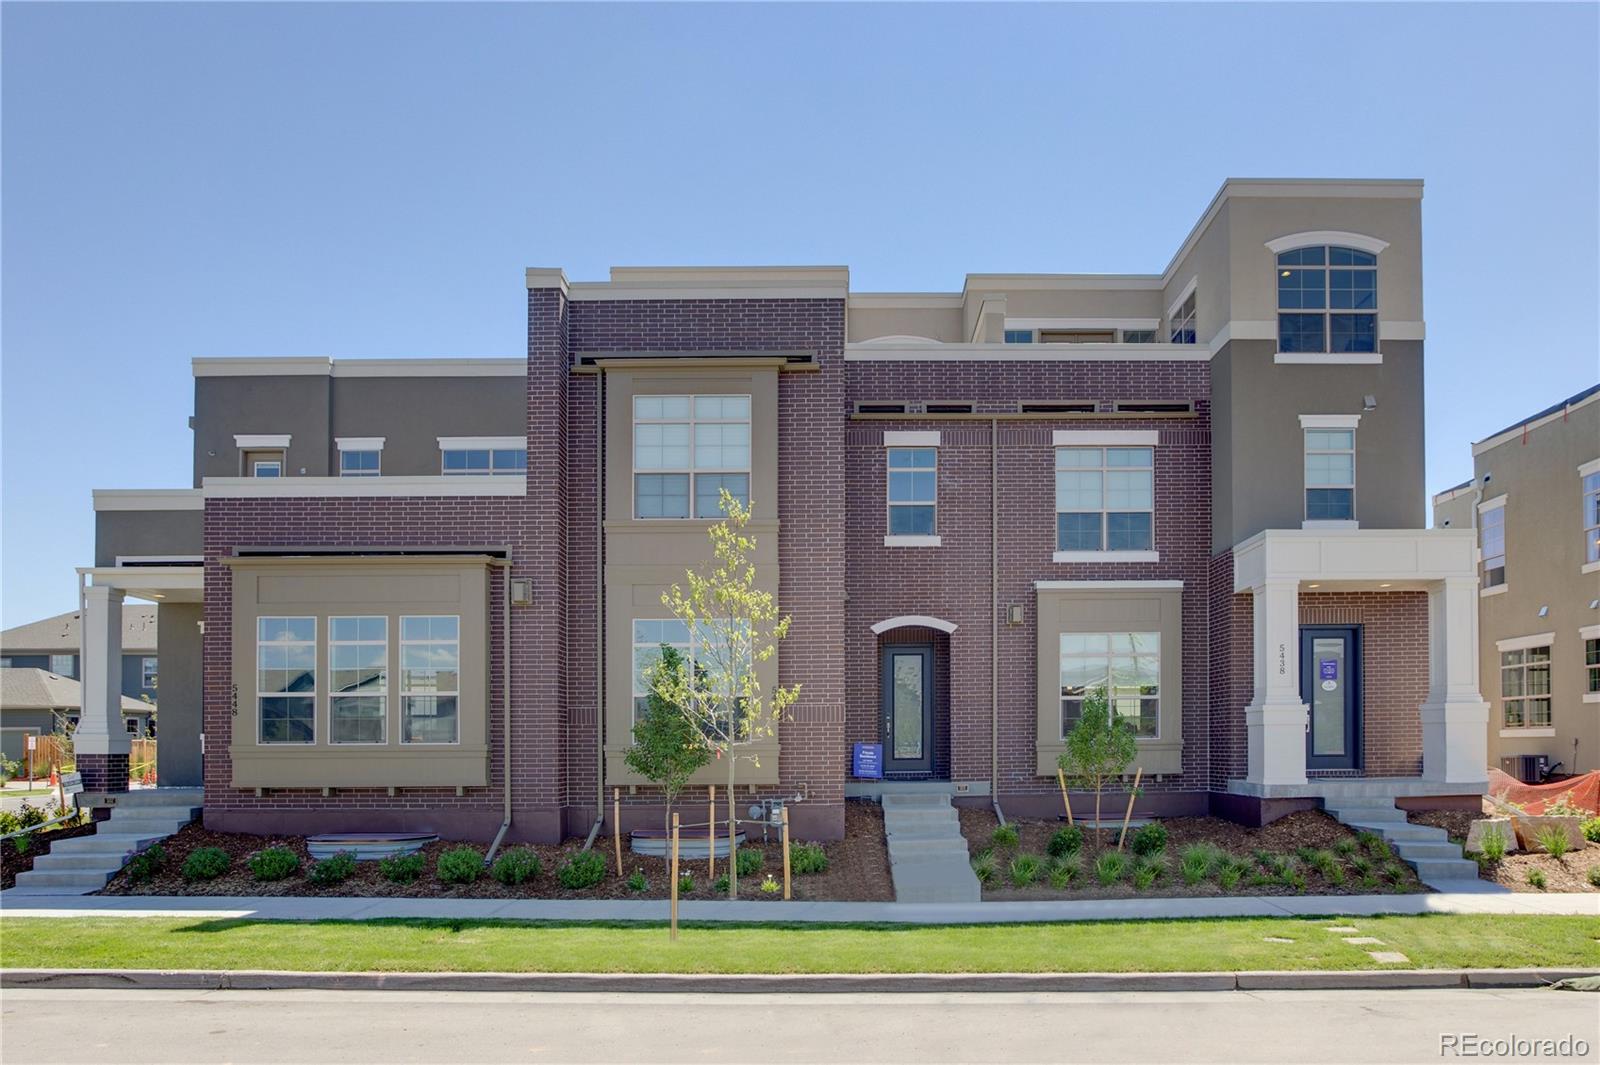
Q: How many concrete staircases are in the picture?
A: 3